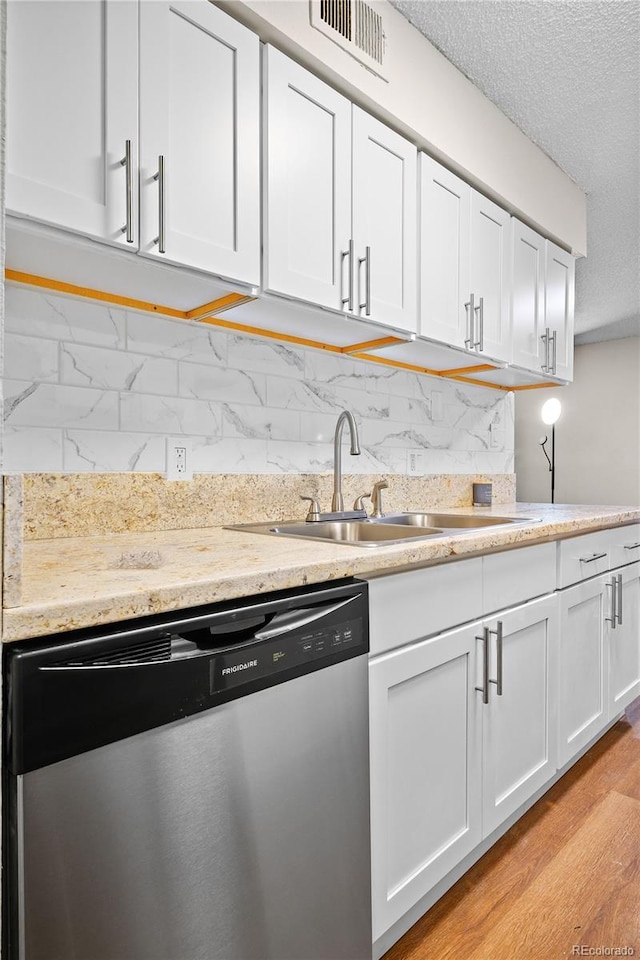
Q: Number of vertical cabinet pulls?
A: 12